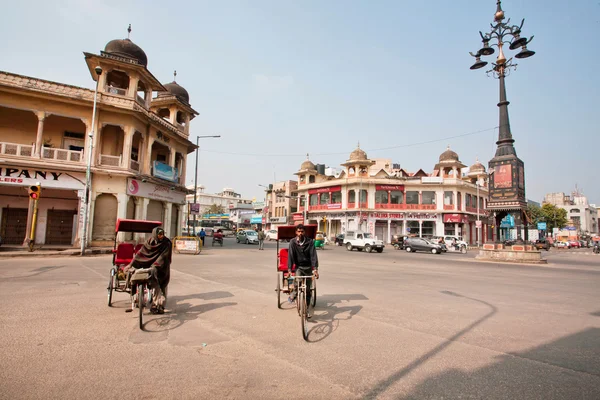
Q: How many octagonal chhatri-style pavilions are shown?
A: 6